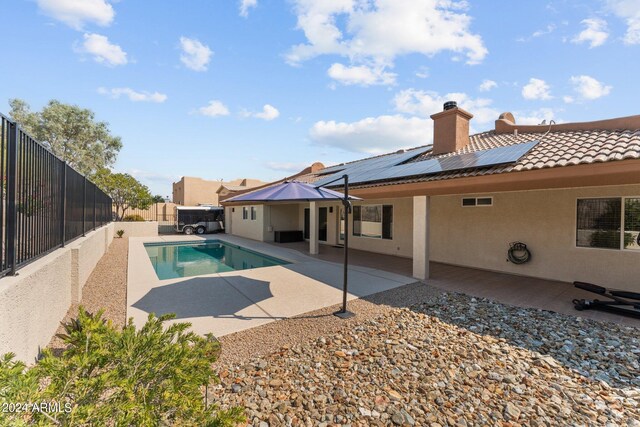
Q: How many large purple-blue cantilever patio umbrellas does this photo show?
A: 1